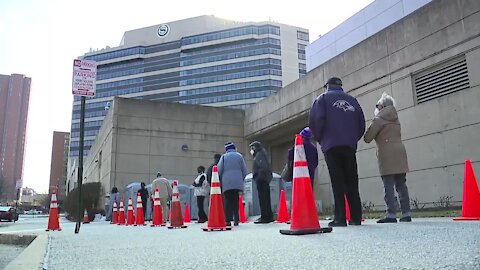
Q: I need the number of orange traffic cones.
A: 15